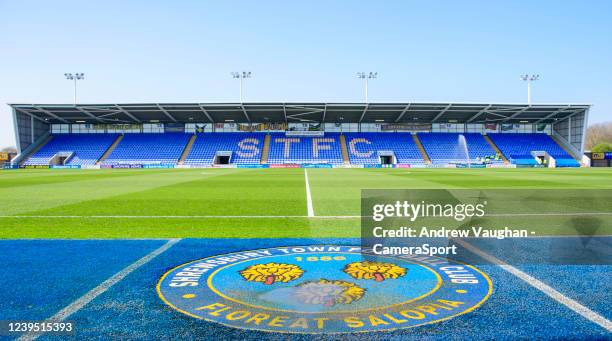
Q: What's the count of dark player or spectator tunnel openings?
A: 4